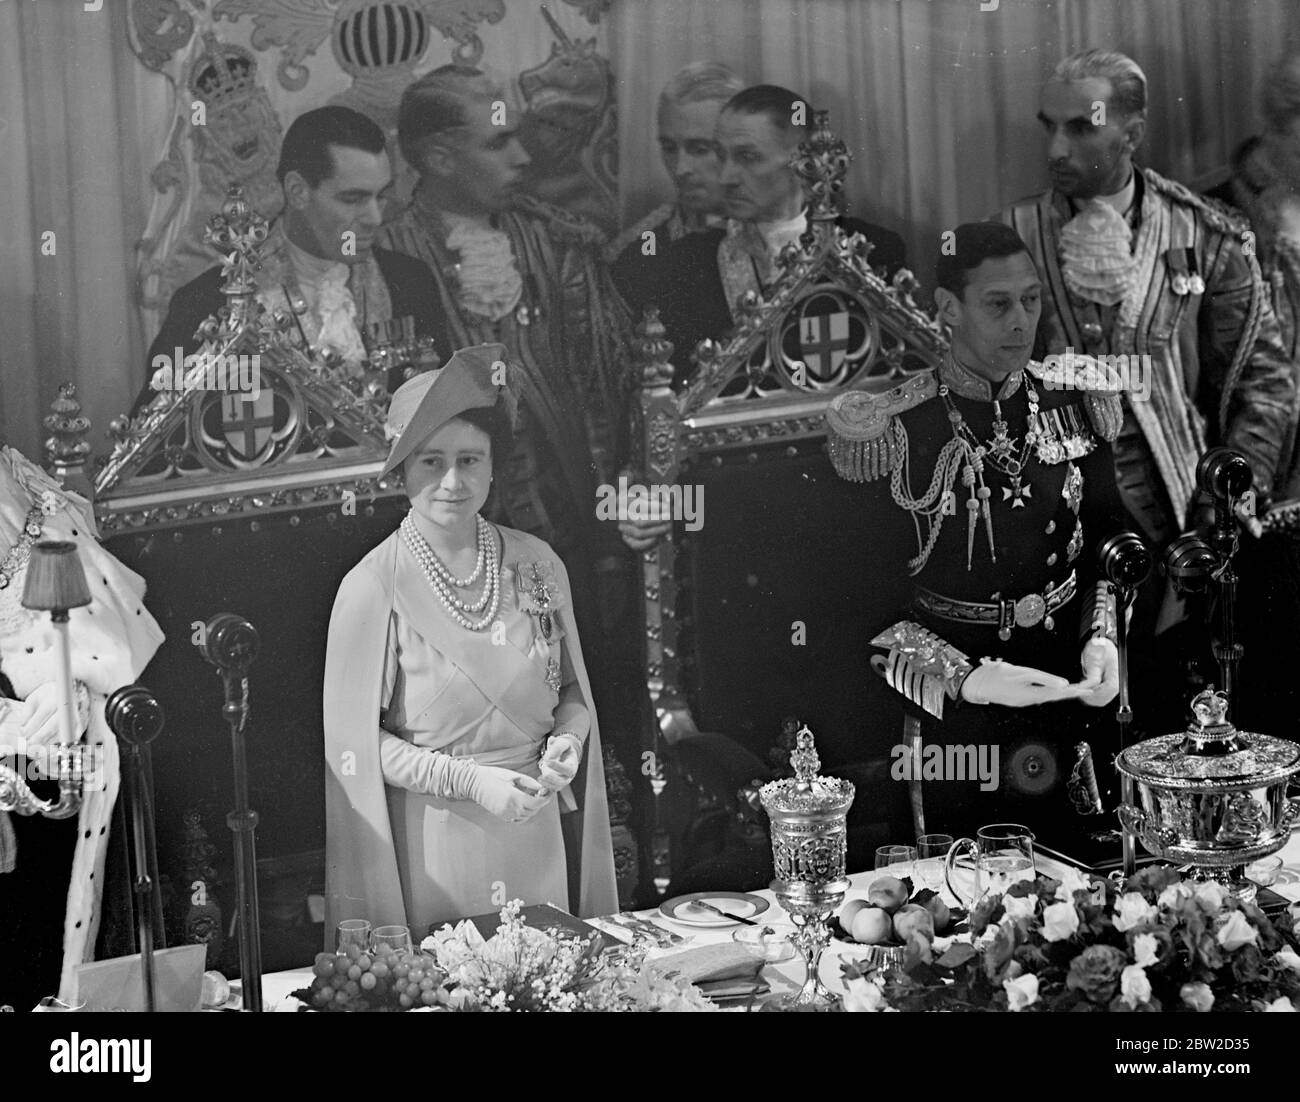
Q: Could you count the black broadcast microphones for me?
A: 5